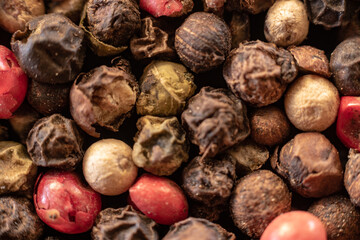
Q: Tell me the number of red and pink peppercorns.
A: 6